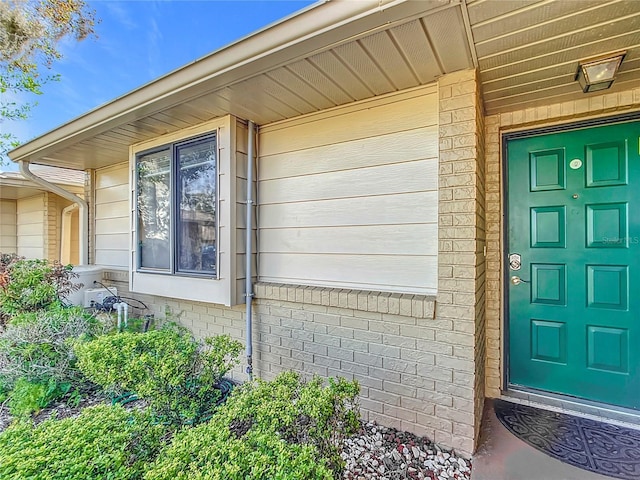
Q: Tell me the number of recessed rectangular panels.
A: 8